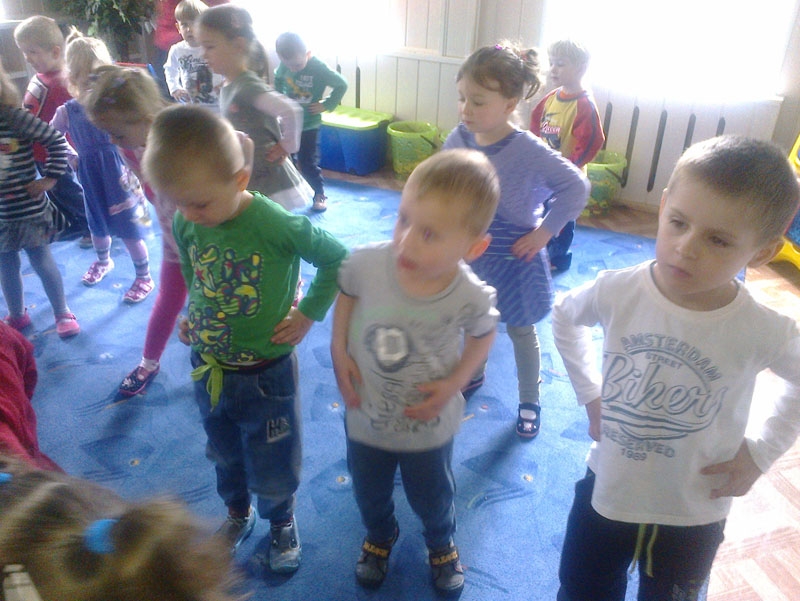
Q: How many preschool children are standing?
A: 12